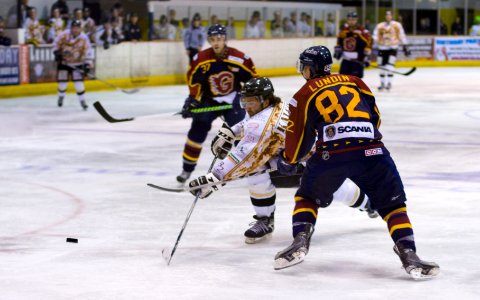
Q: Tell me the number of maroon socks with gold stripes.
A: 3